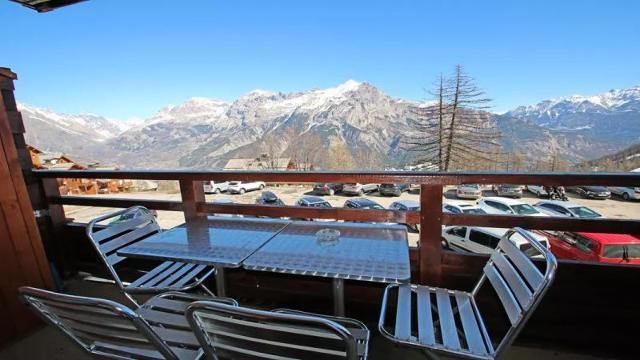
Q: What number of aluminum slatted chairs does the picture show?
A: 4